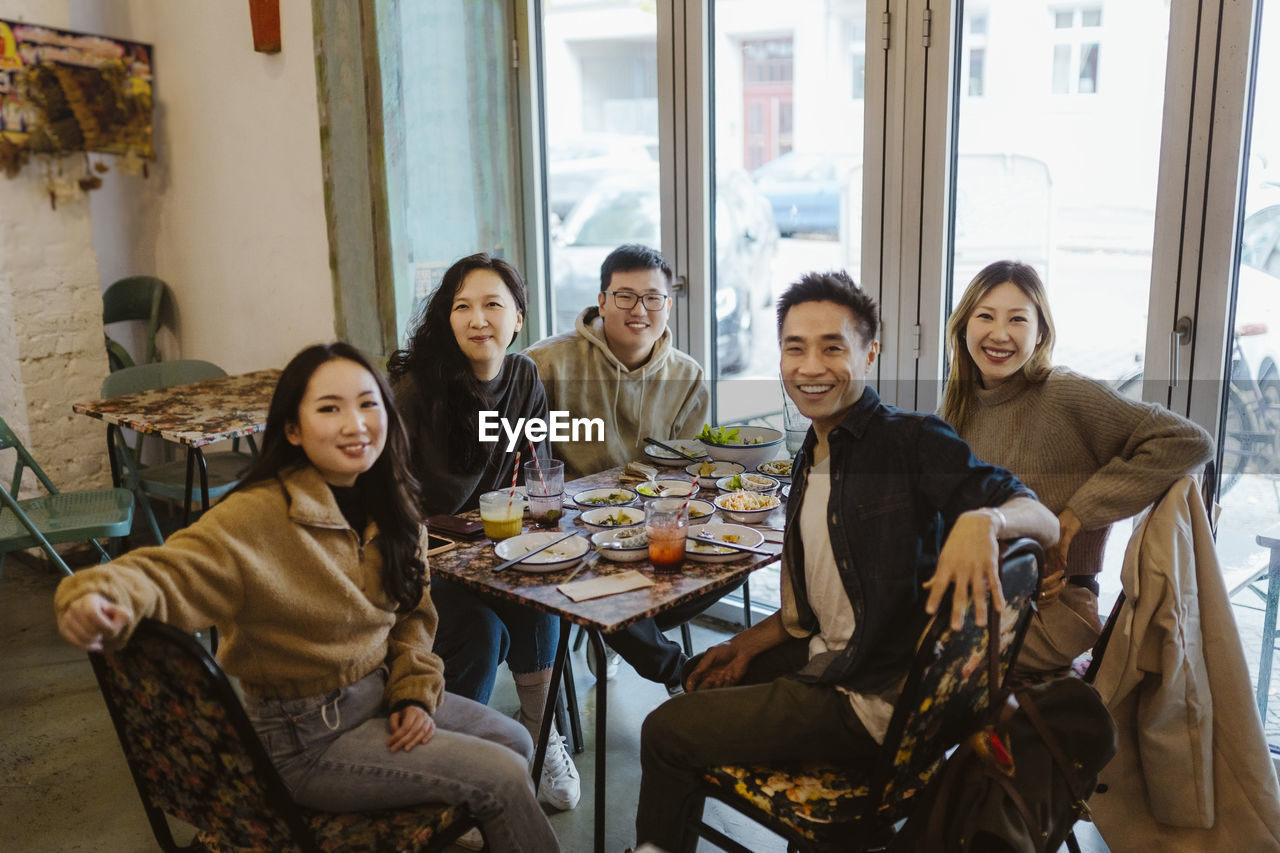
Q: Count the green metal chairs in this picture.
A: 3